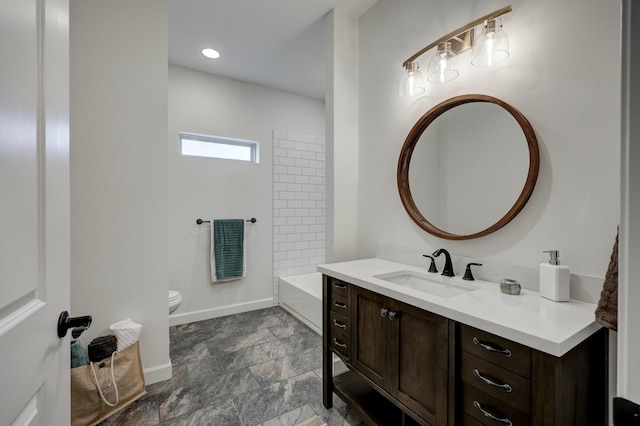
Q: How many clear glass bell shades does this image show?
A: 3